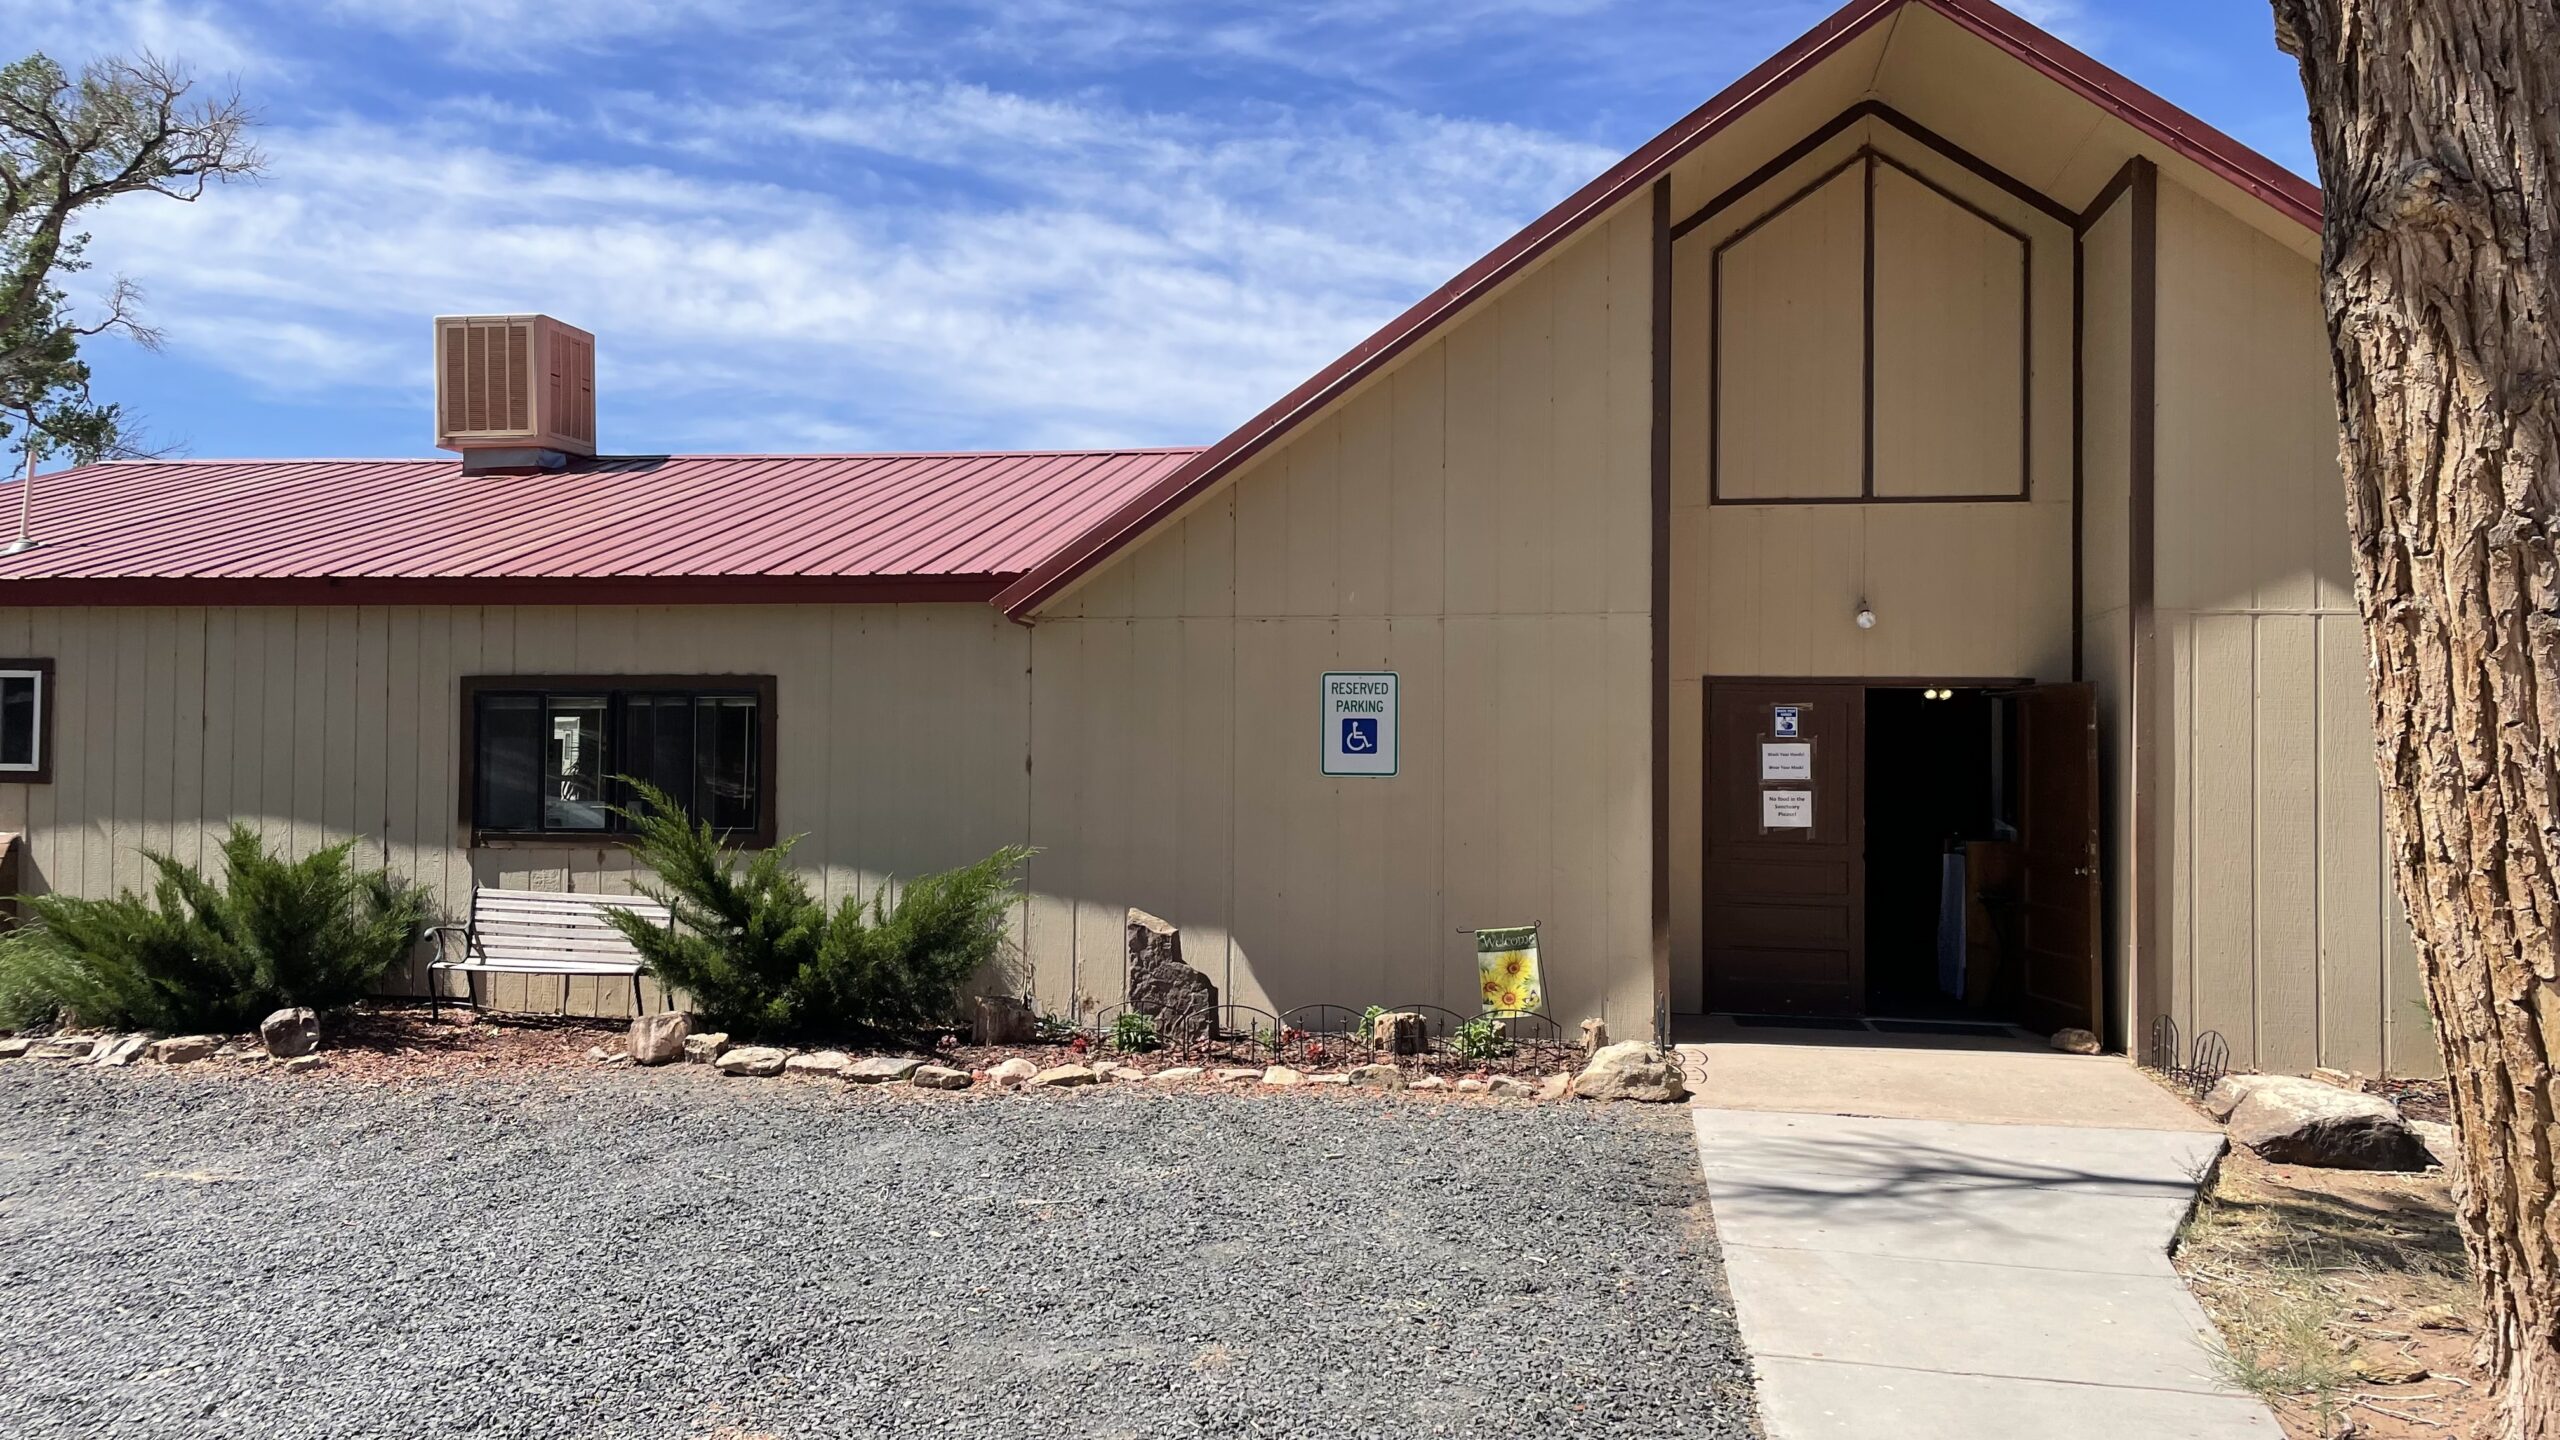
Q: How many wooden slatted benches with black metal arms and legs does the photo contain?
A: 1